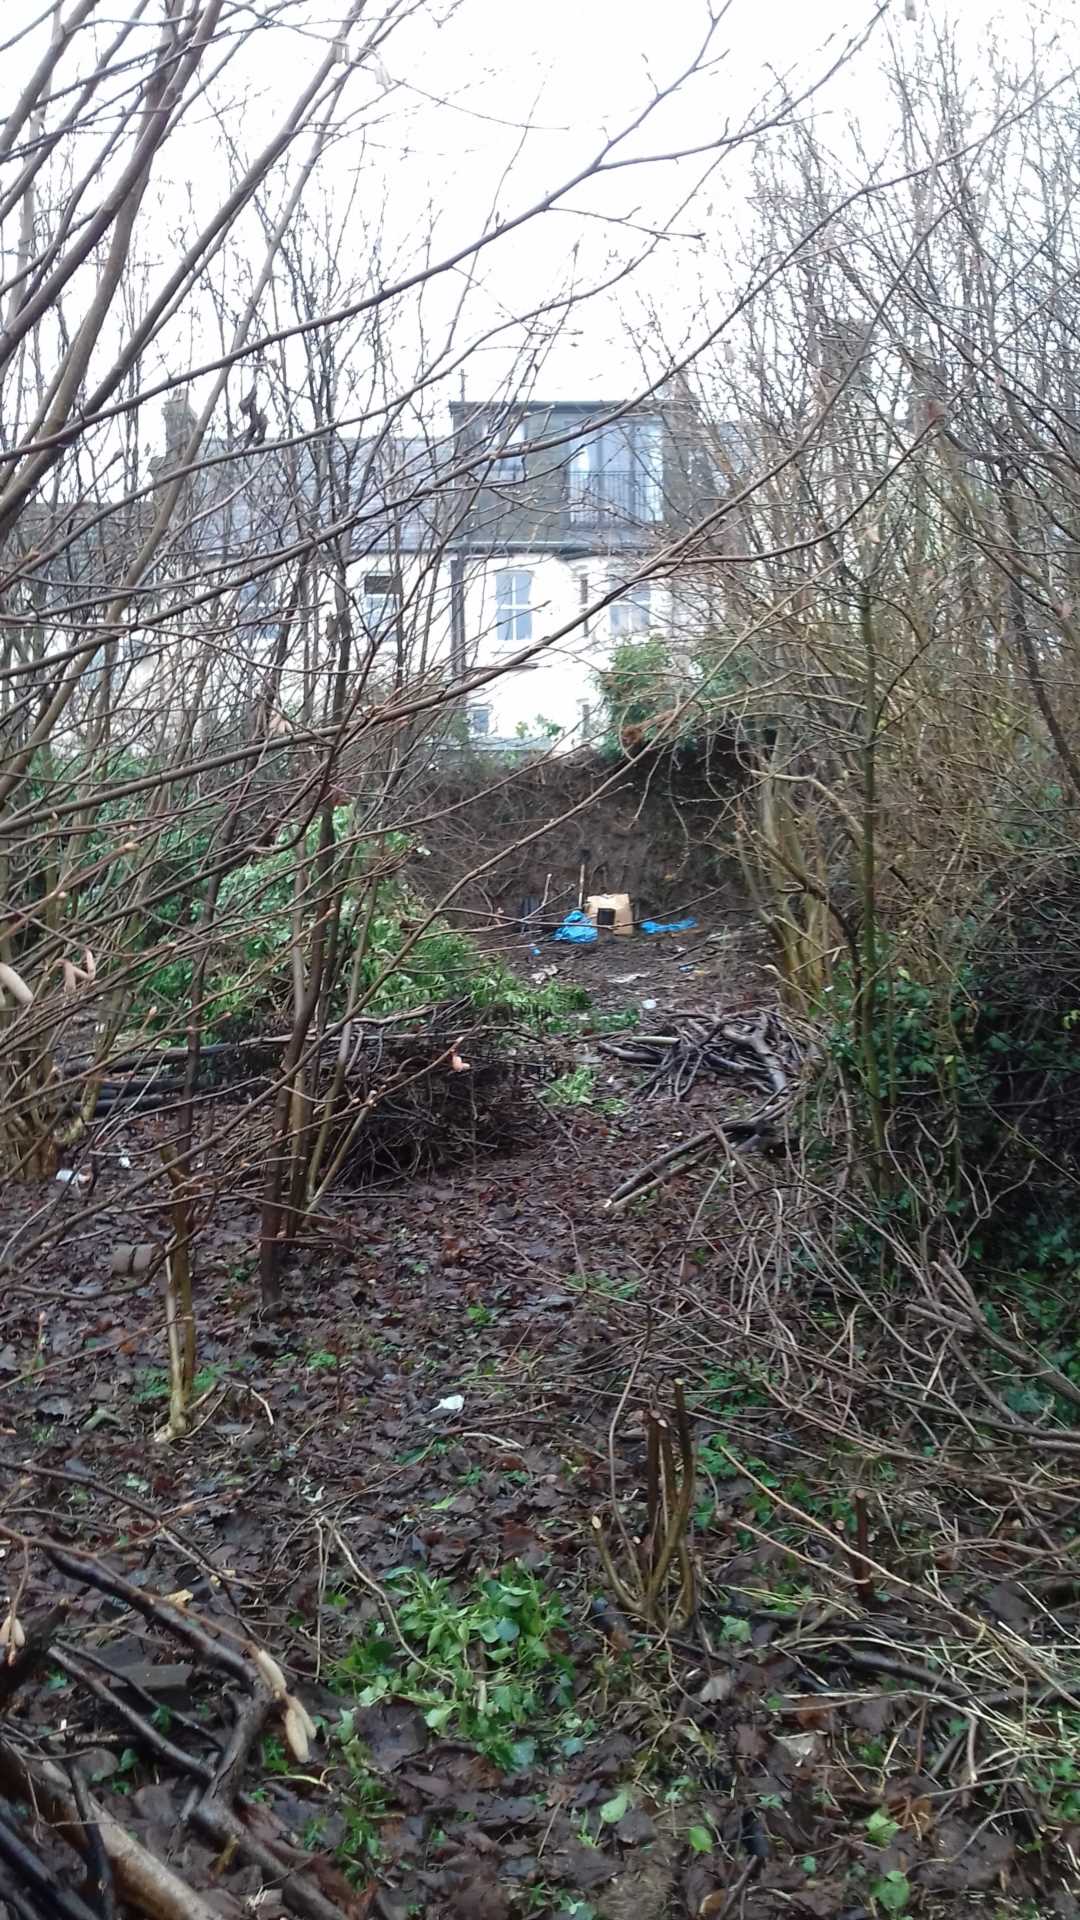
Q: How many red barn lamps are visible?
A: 0